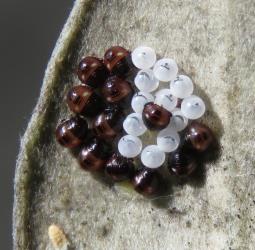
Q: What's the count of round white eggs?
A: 12